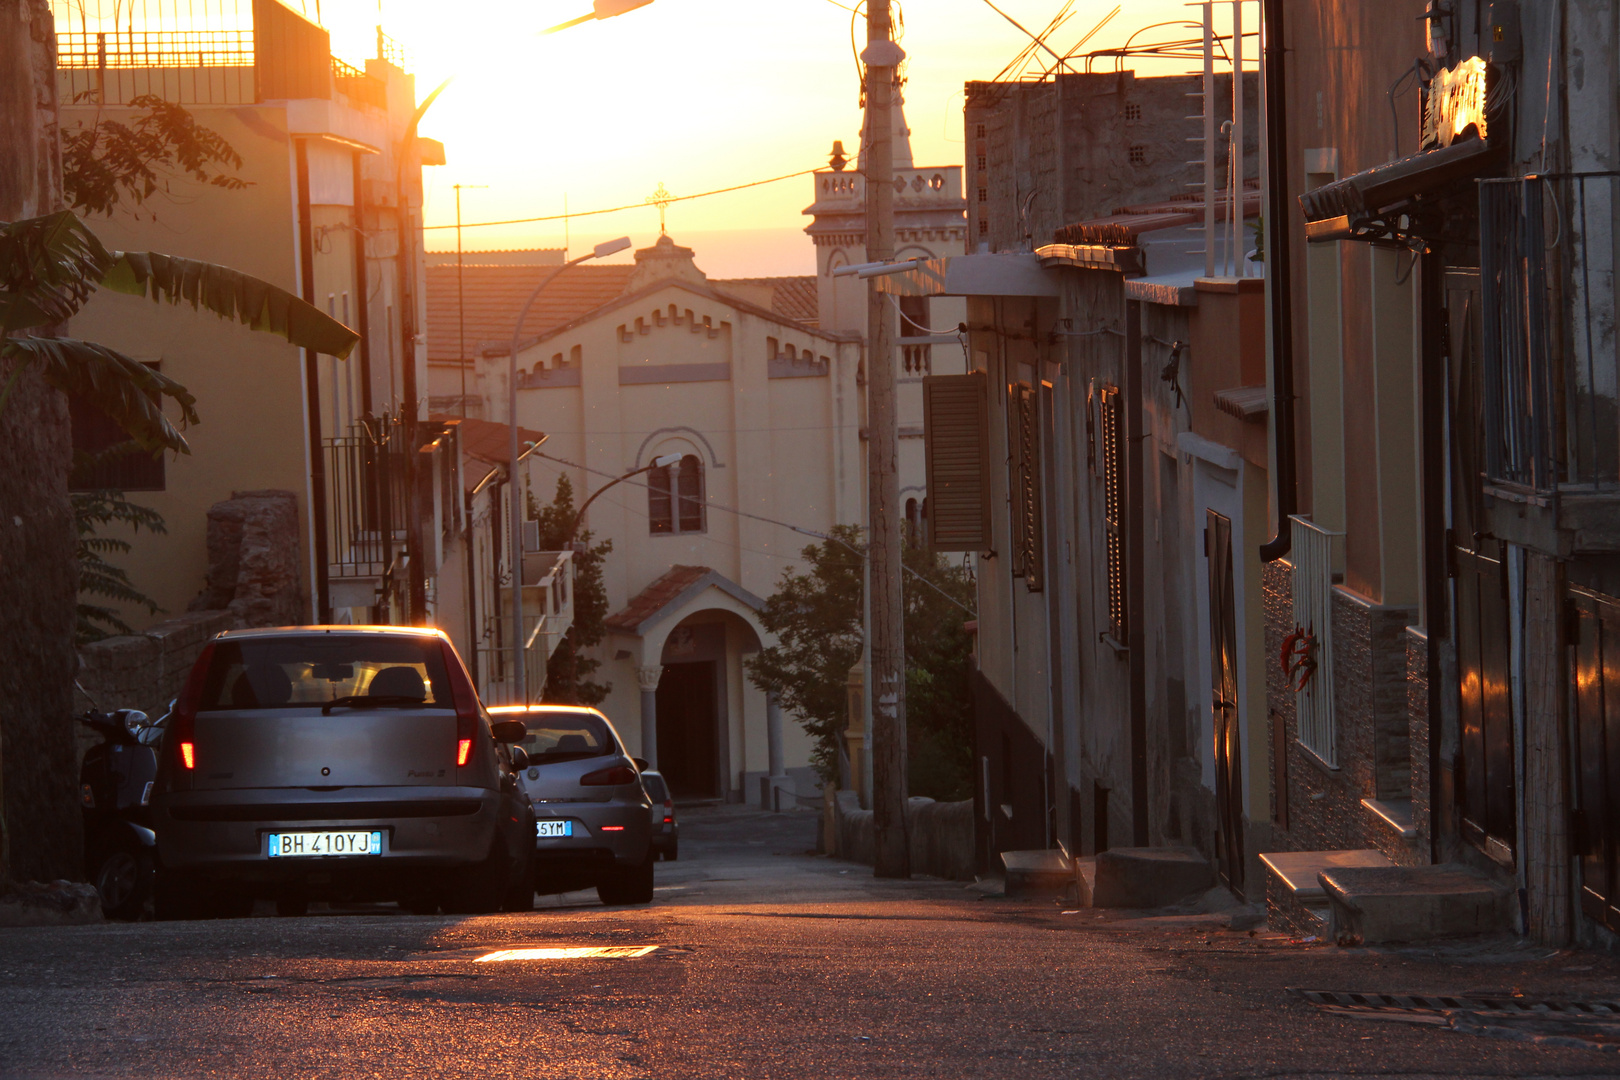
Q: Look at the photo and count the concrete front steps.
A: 4